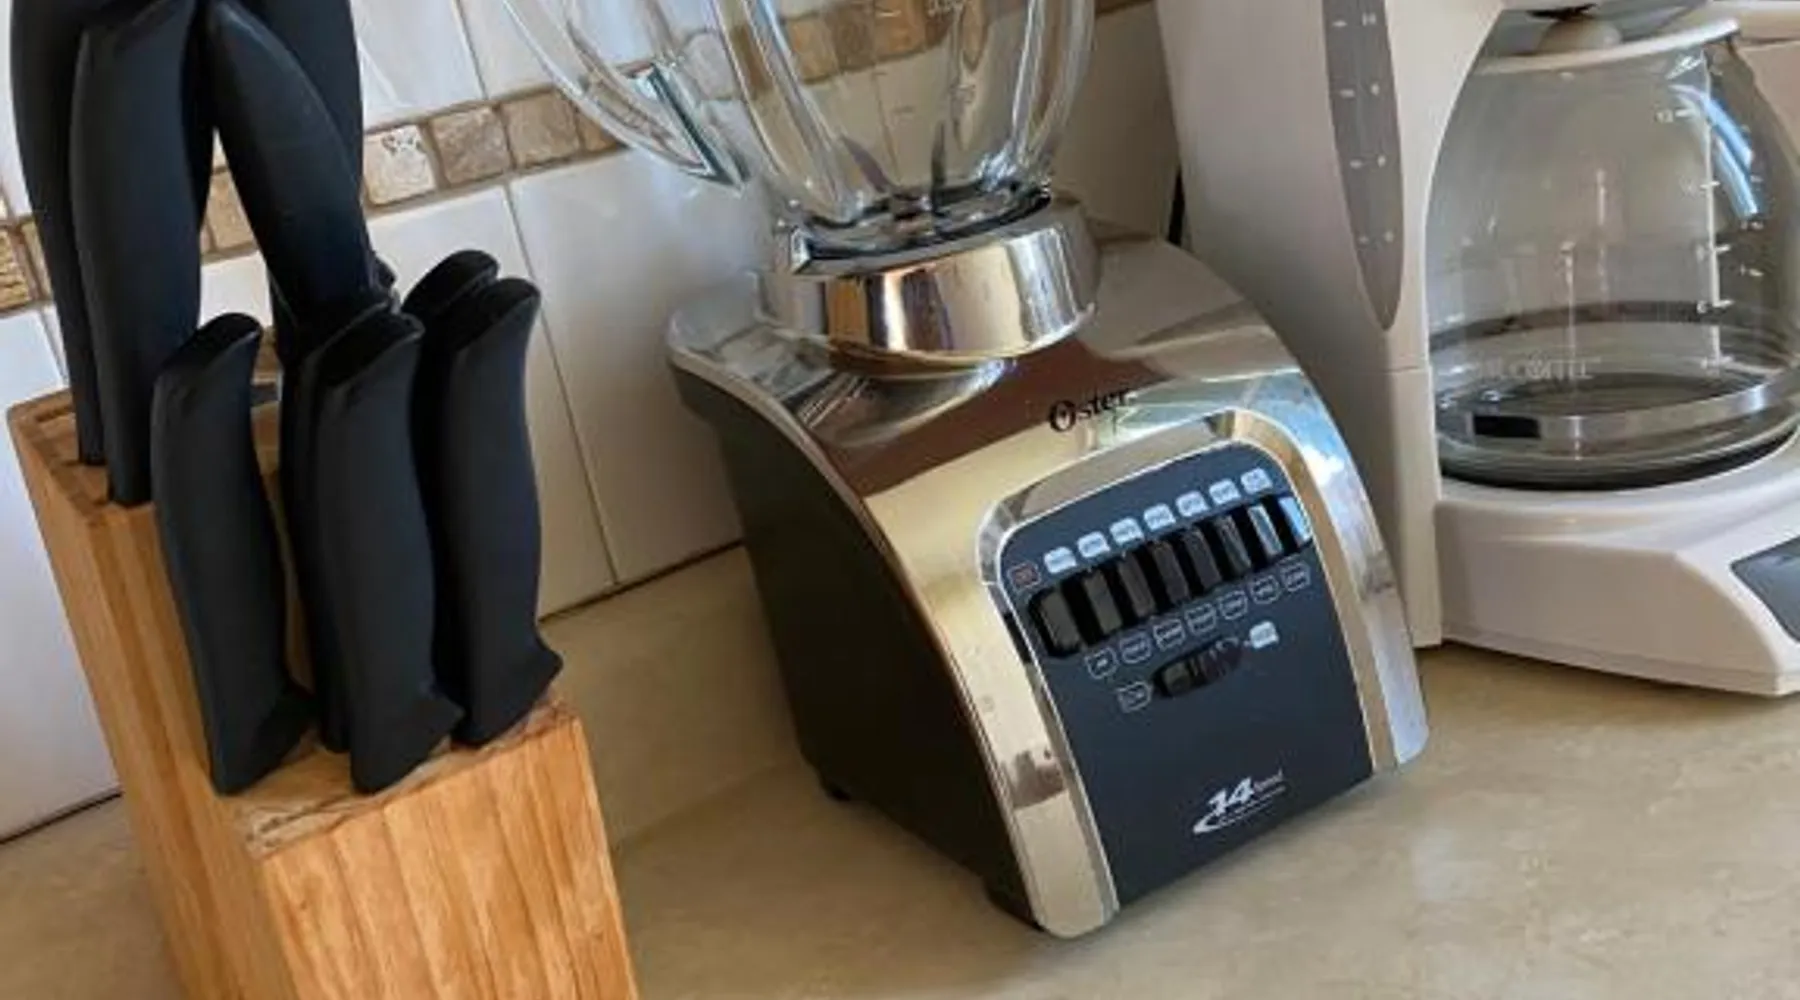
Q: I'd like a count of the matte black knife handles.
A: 9